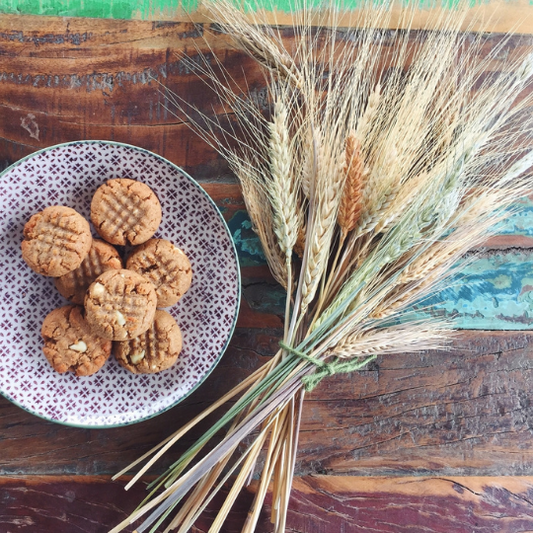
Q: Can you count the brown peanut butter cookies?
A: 7